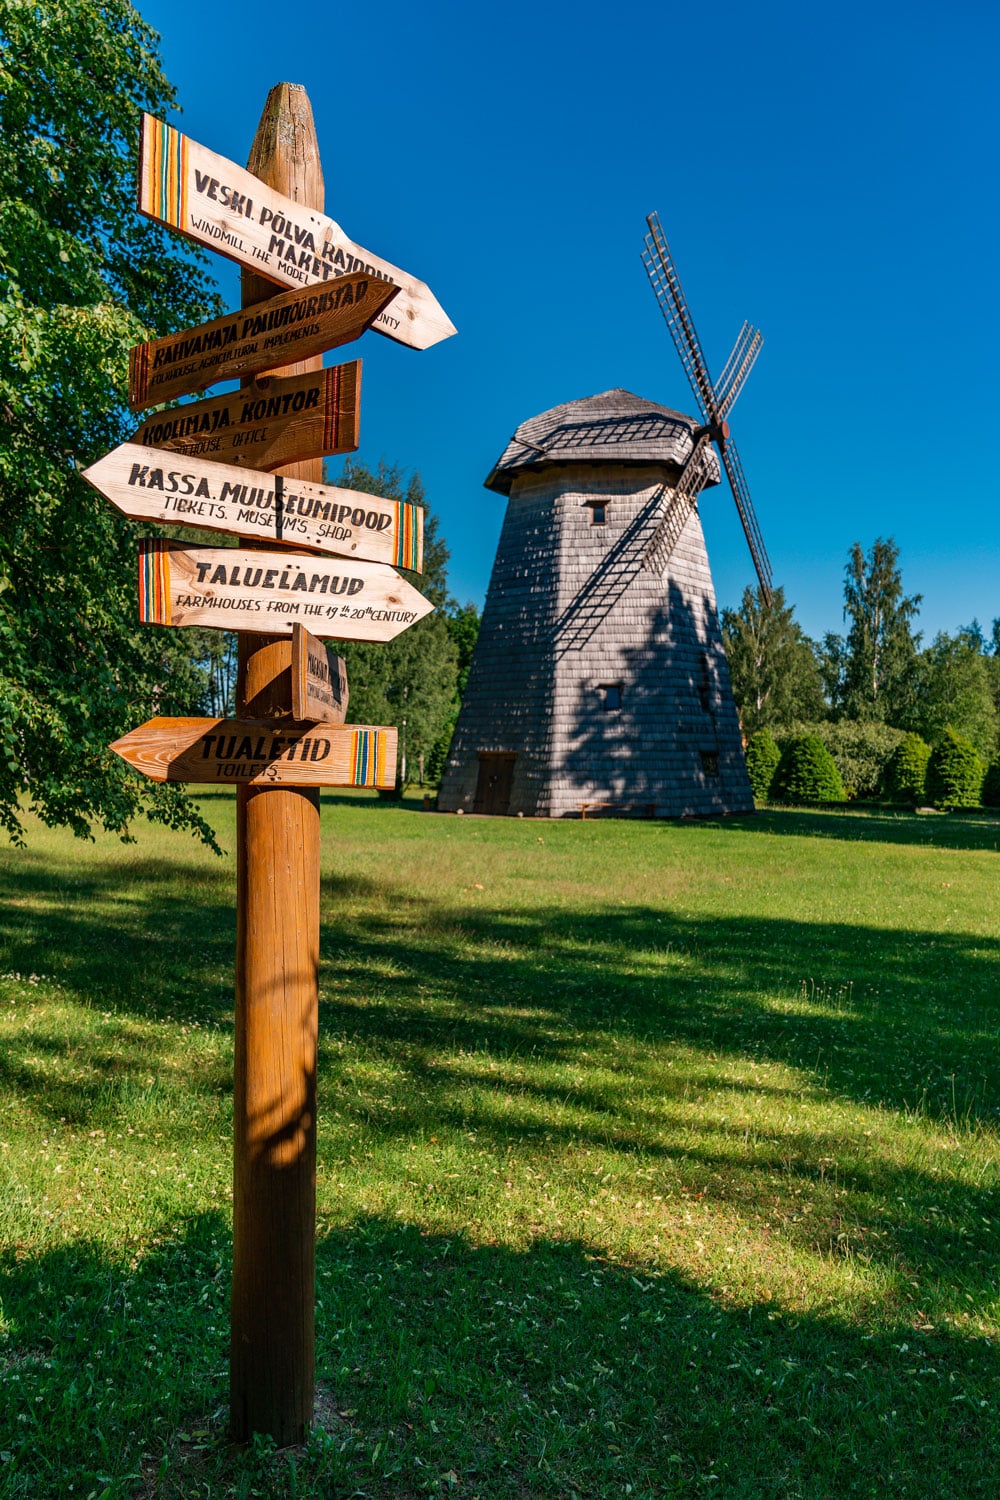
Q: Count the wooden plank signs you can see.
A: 7